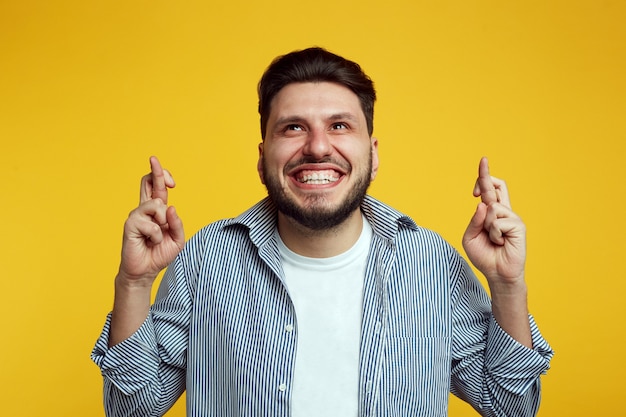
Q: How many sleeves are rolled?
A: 2